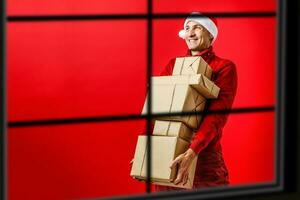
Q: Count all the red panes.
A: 6